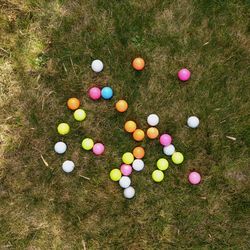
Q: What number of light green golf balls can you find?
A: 8